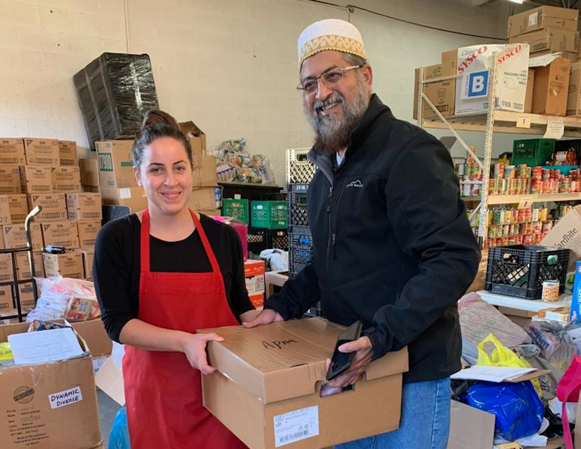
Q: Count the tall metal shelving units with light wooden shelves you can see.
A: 1